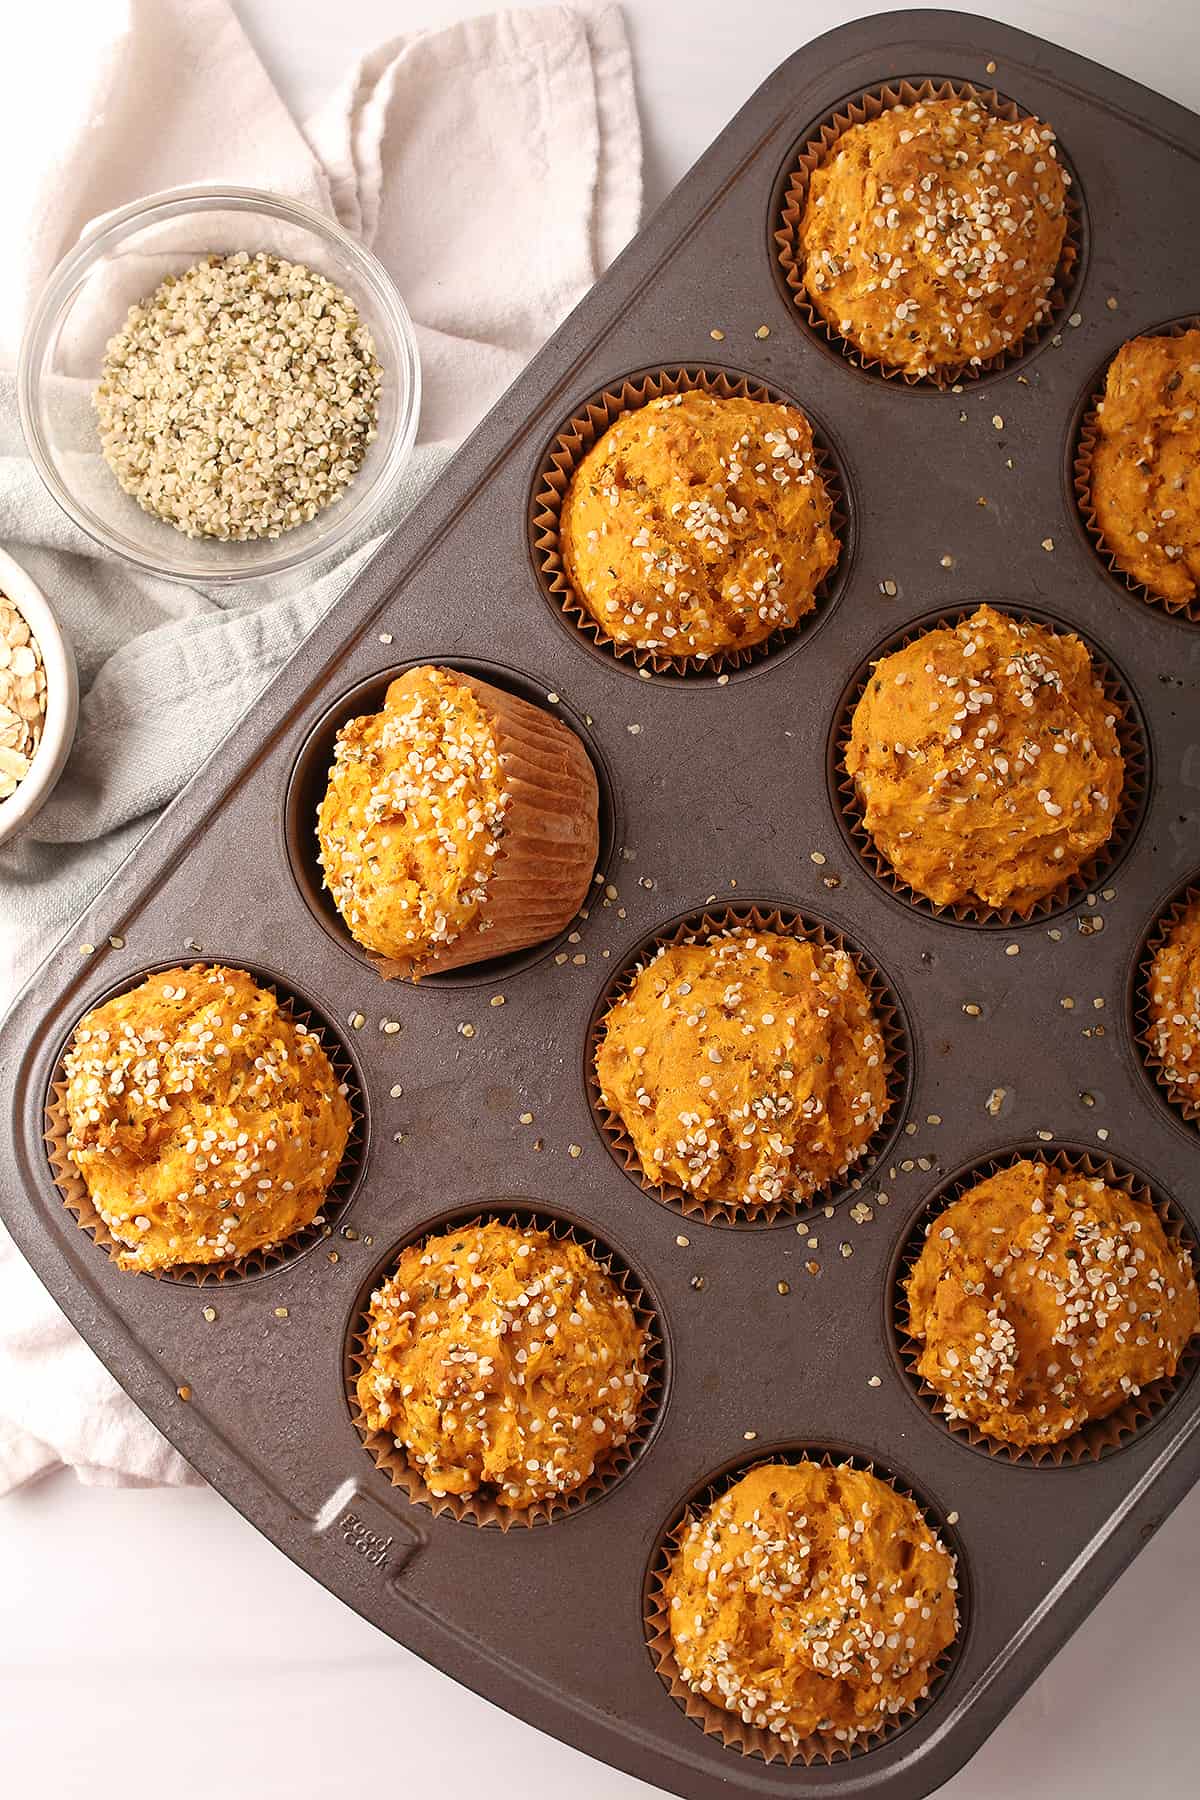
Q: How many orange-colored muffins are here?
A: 11